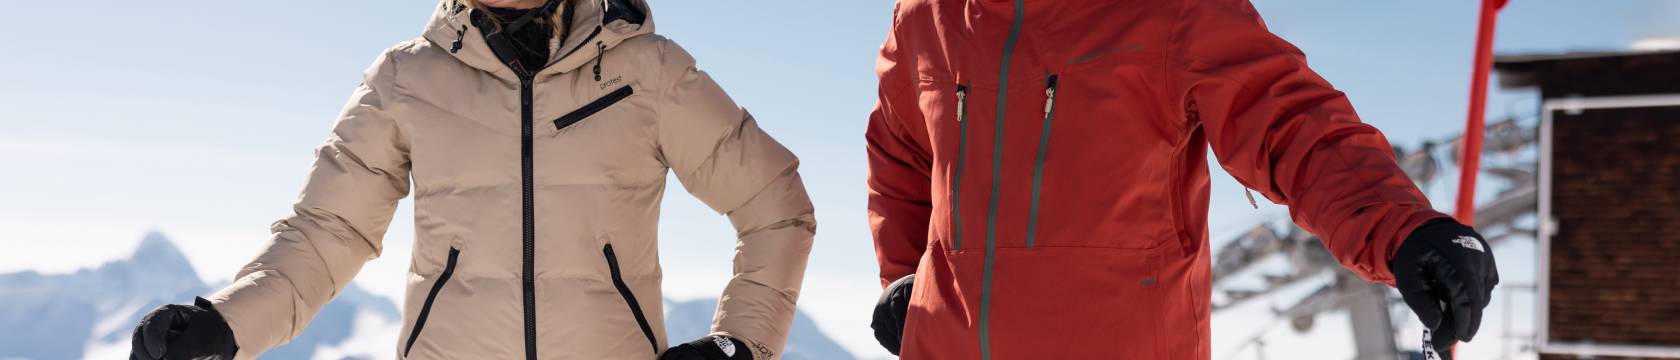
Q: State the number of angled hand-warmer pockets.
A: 2